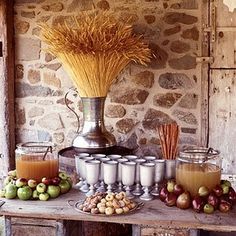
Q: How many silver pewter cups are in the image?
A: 14